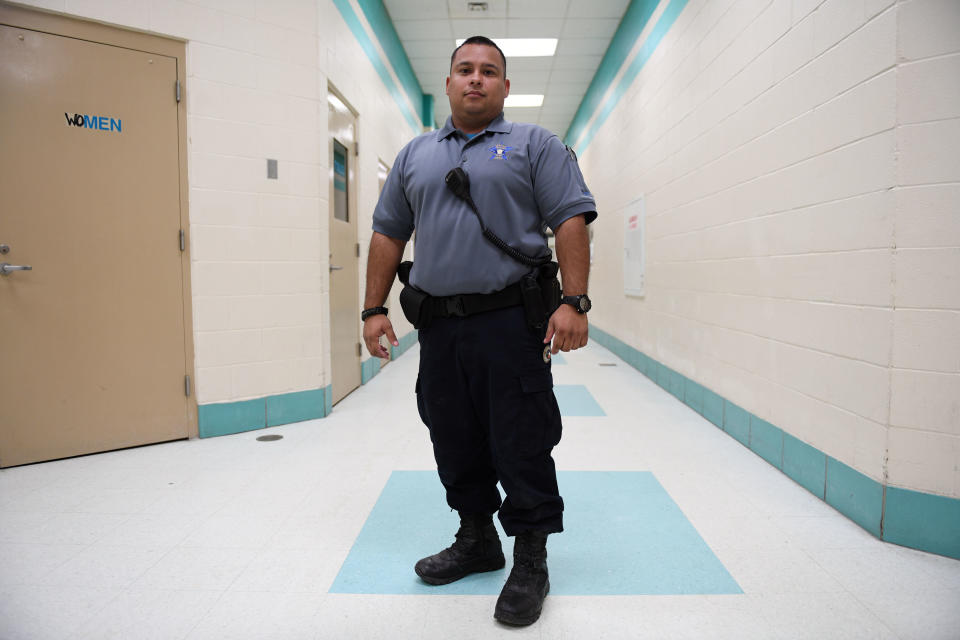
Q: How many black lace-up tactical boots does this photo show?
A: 2